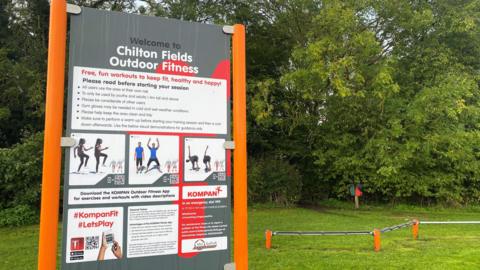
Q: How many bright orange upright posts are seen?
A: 5